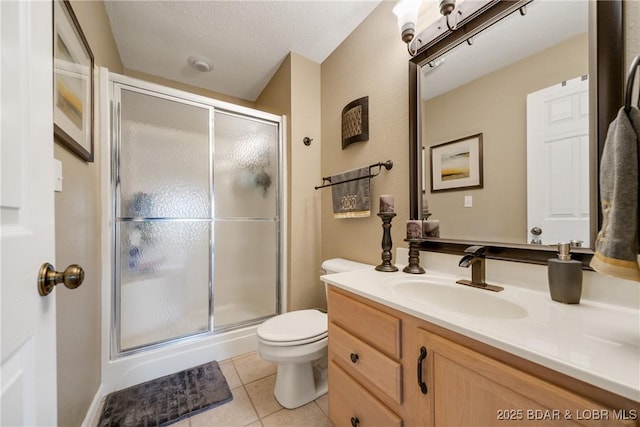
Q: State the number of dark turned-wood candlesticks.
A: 2